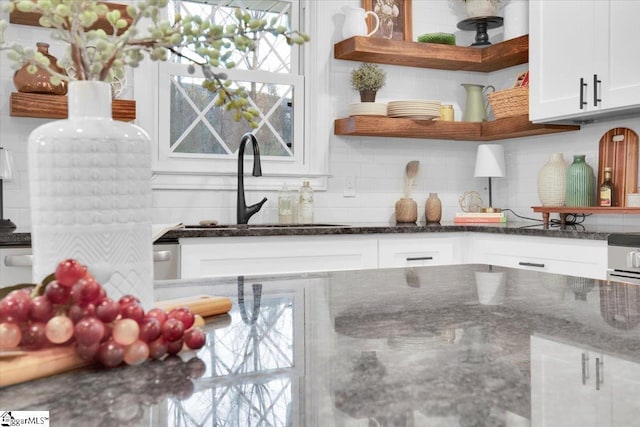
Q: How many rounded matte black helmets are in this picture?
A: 0